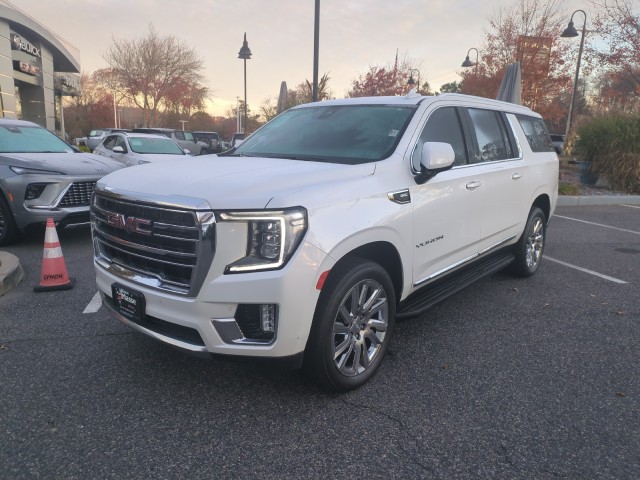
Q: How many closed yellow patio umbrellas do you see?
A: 0